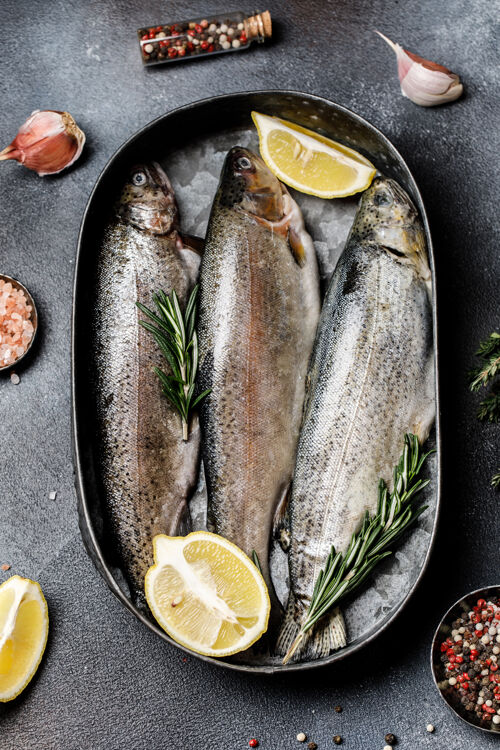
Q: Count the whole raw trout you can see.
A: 3